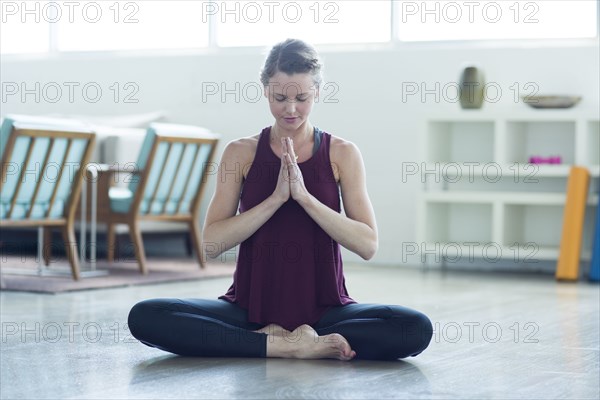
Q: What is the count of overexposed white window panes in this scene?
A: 4